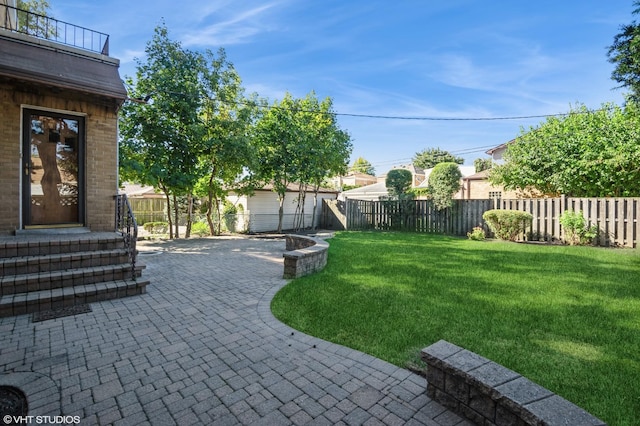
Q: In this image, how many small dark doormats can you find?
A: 1